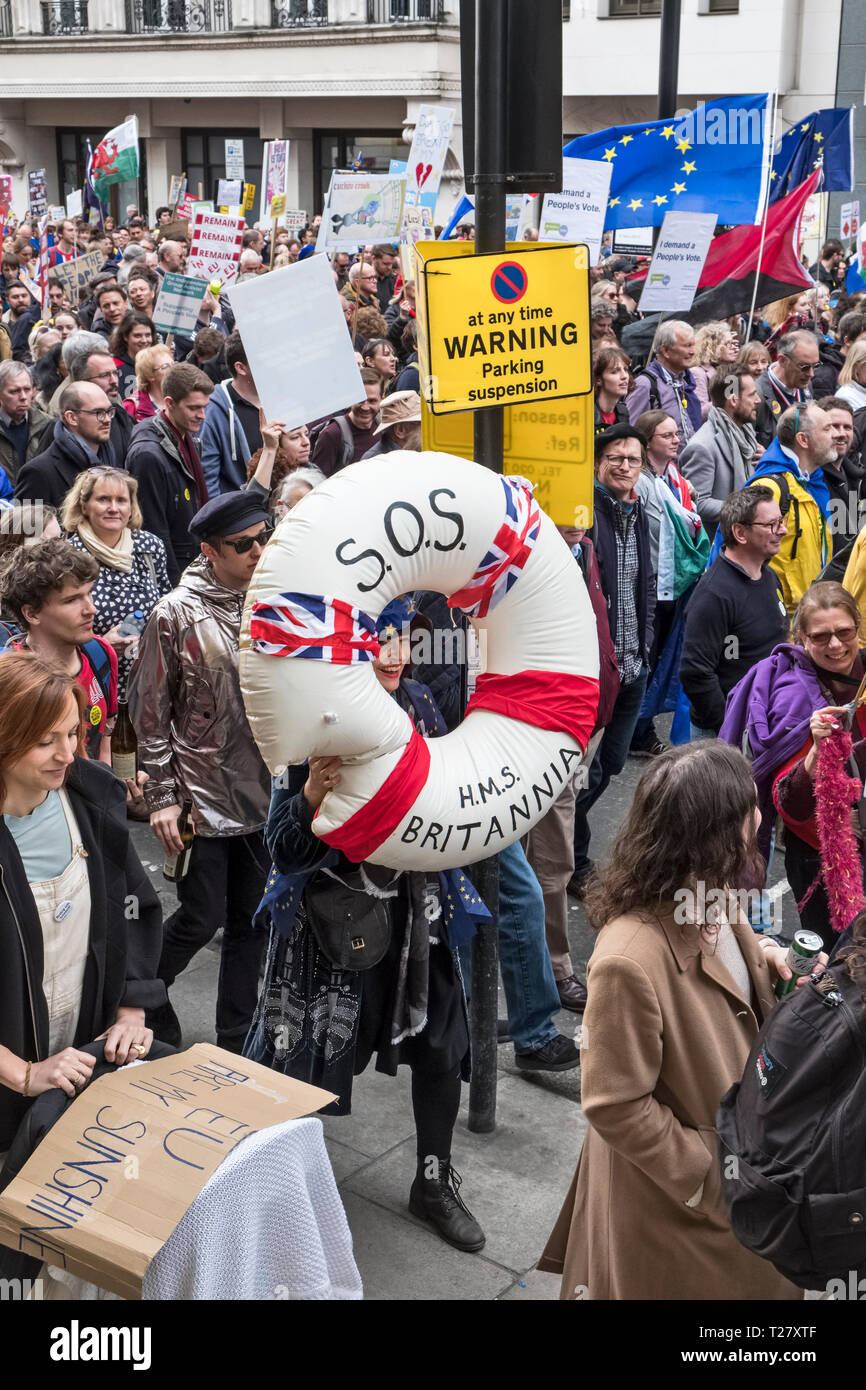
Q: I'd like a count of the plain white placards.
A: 1